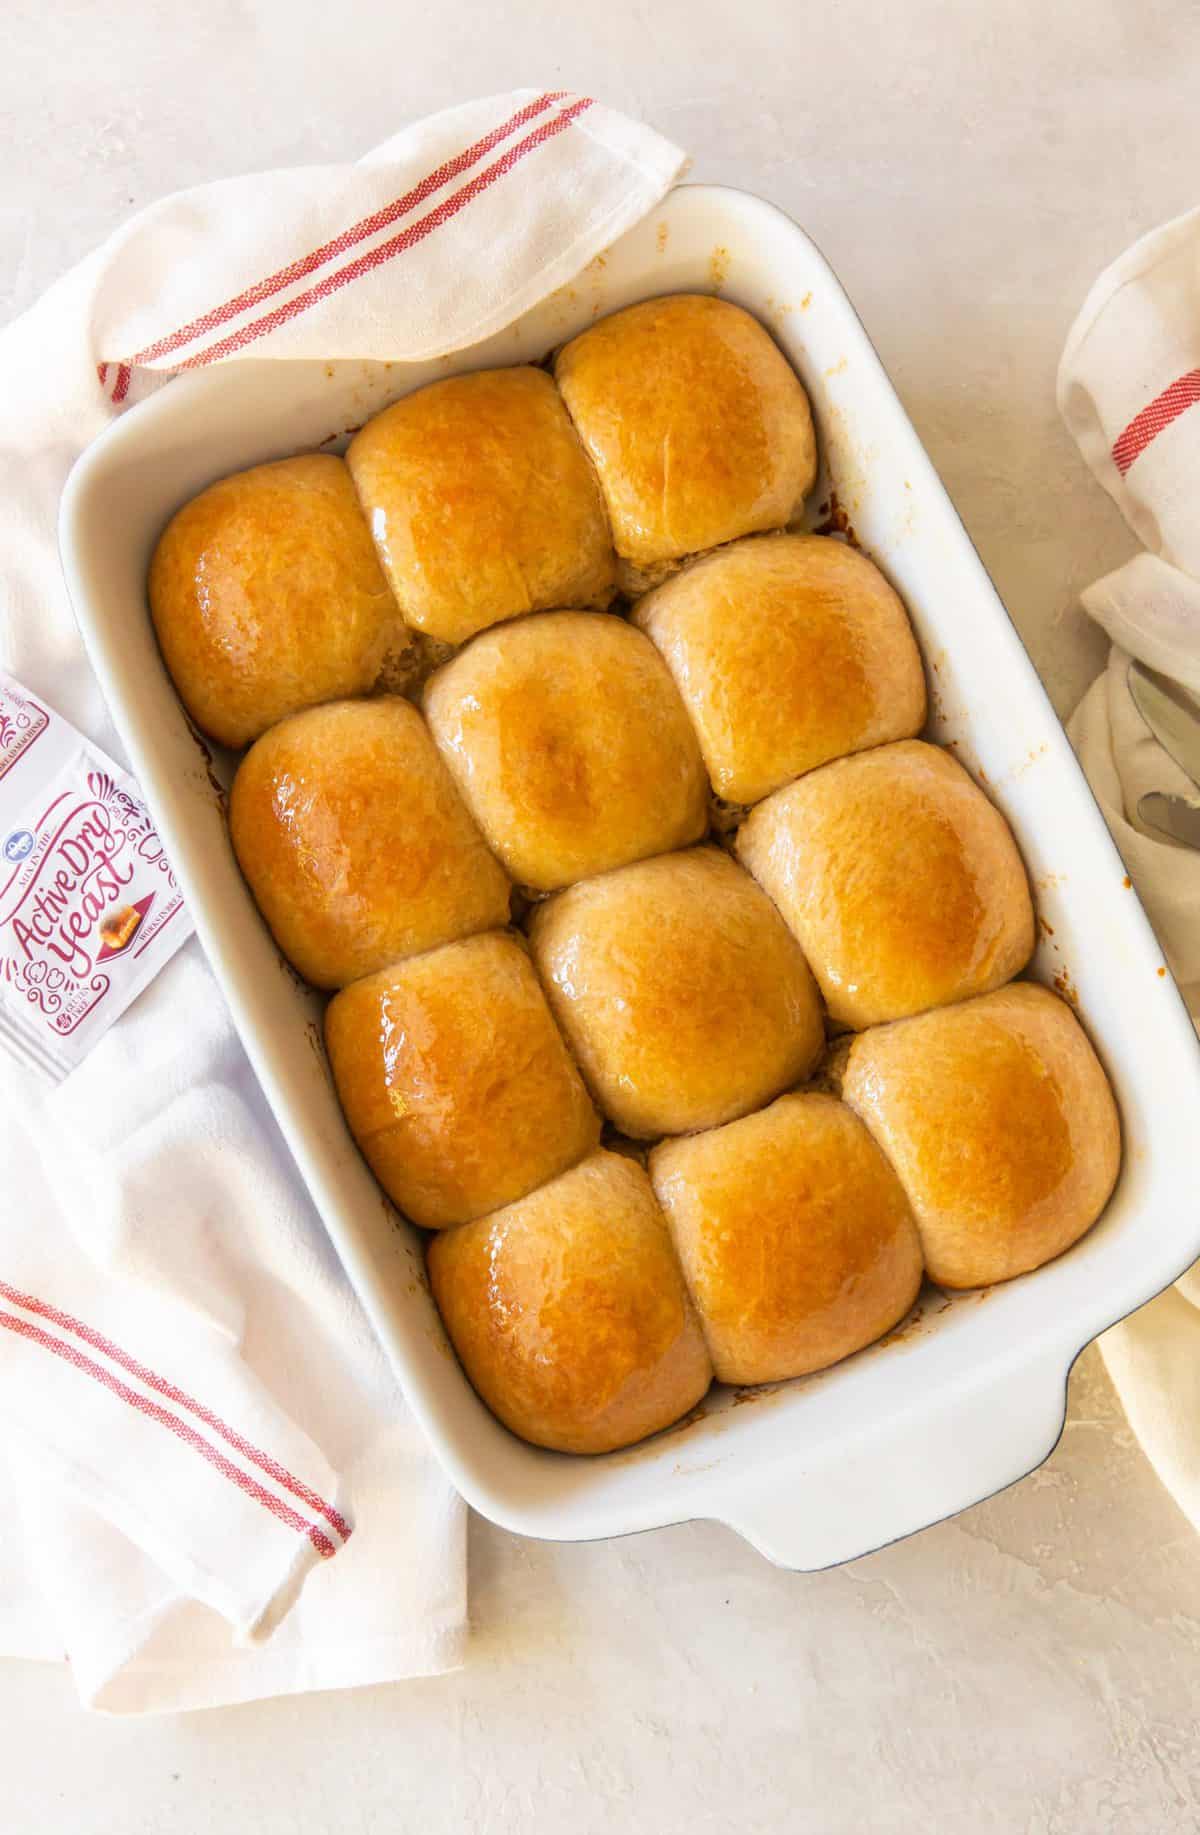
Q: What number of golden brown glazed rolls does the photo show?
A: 12